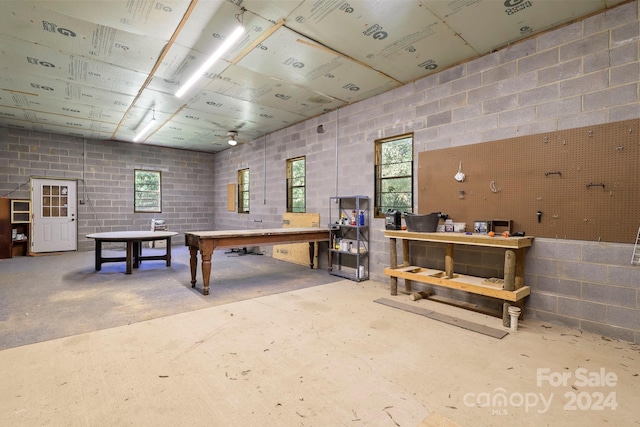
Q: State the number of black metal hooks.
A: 2